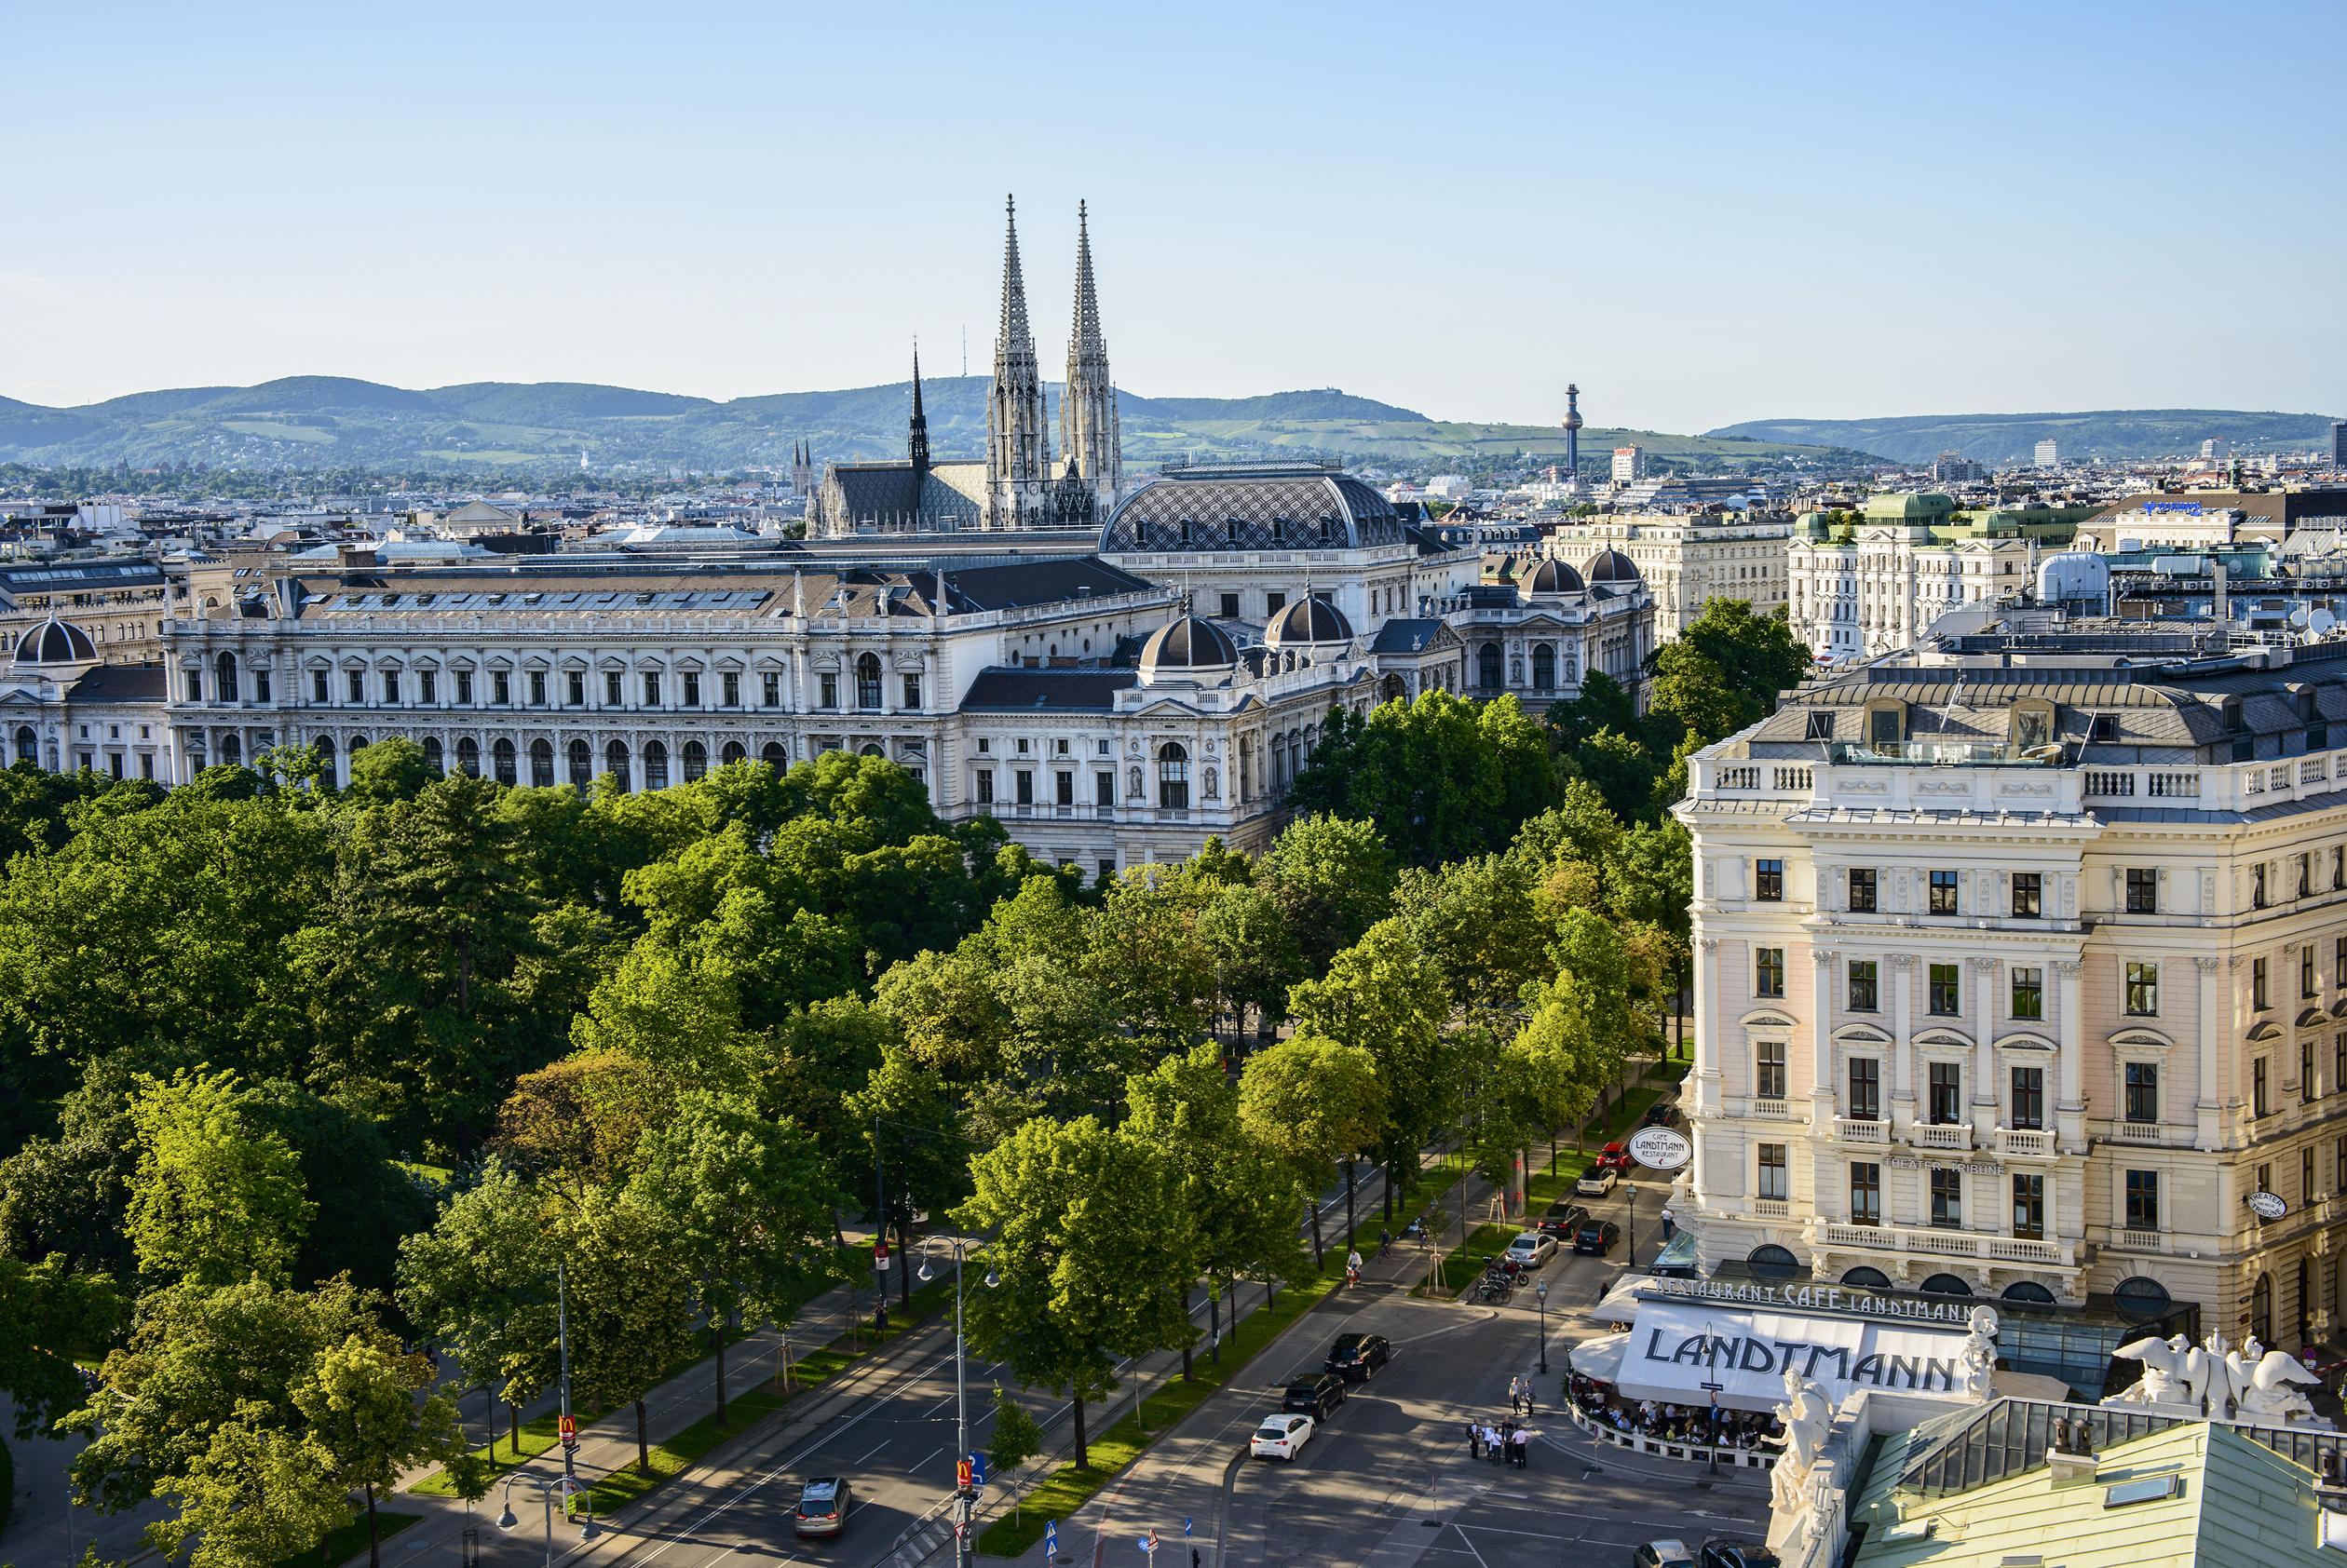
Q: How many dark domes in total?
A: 5